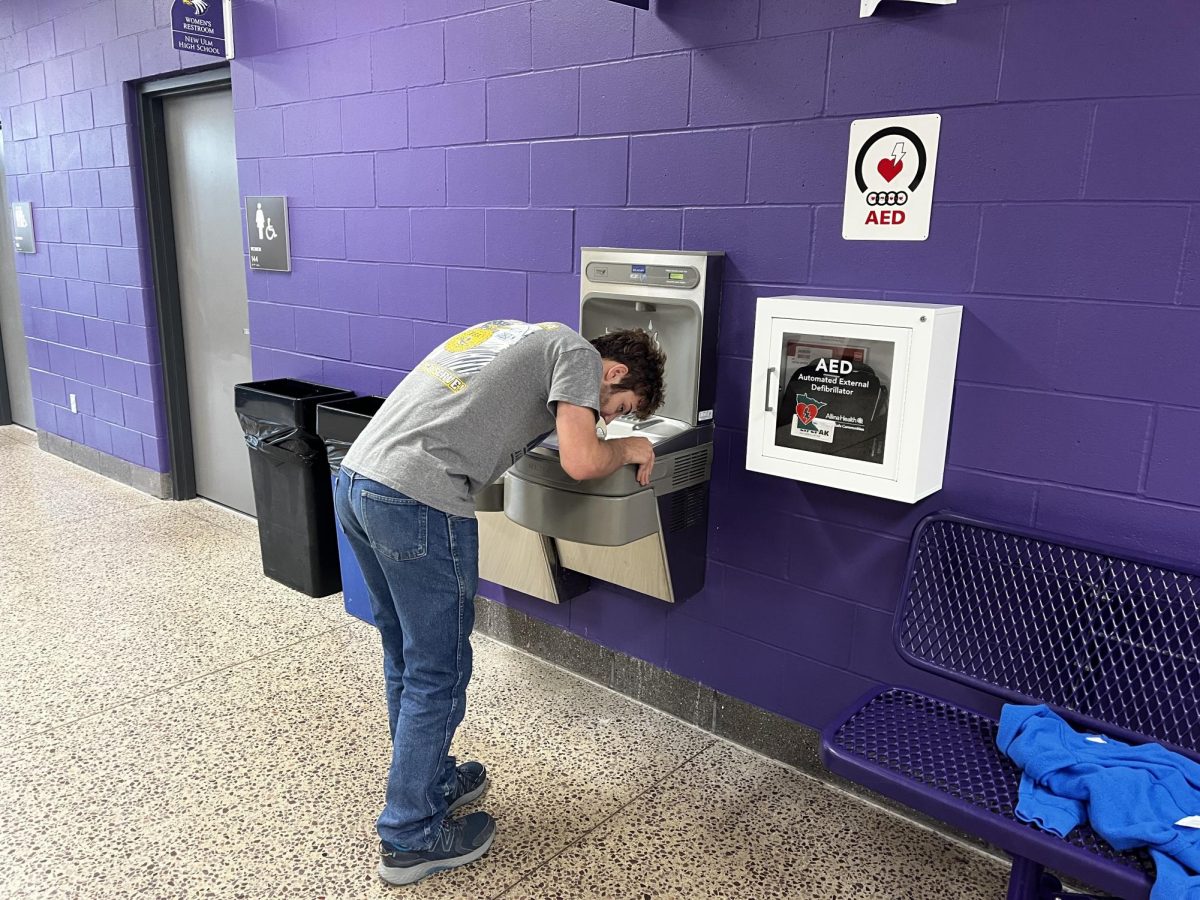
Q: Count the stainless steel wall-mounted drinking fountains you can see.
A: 2